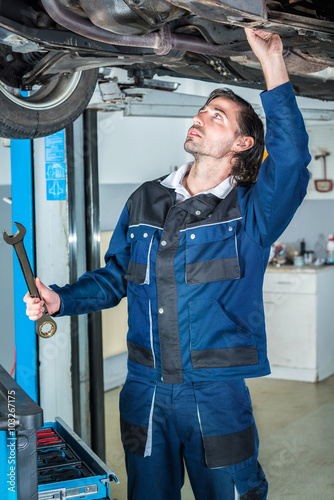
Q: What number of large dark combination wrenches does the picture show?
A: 1